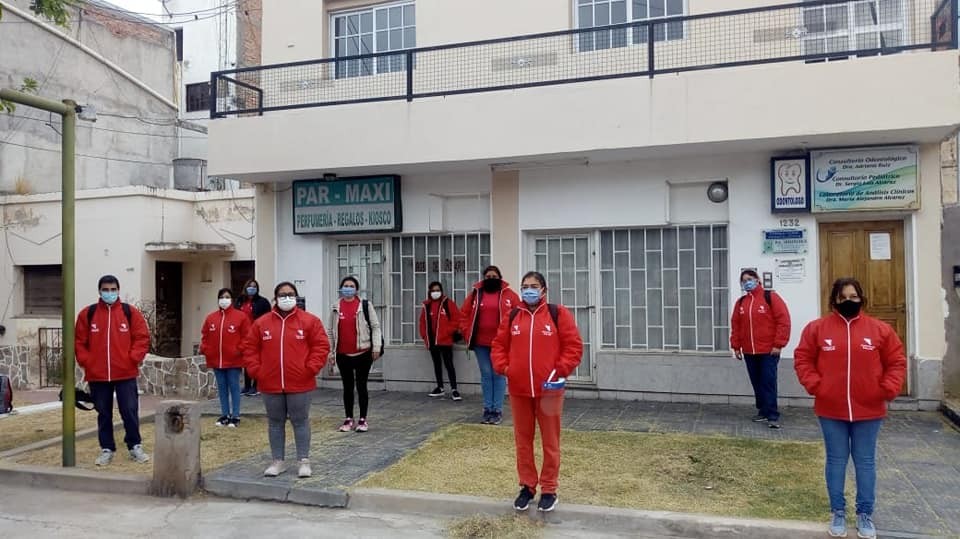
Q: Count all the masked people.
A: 10